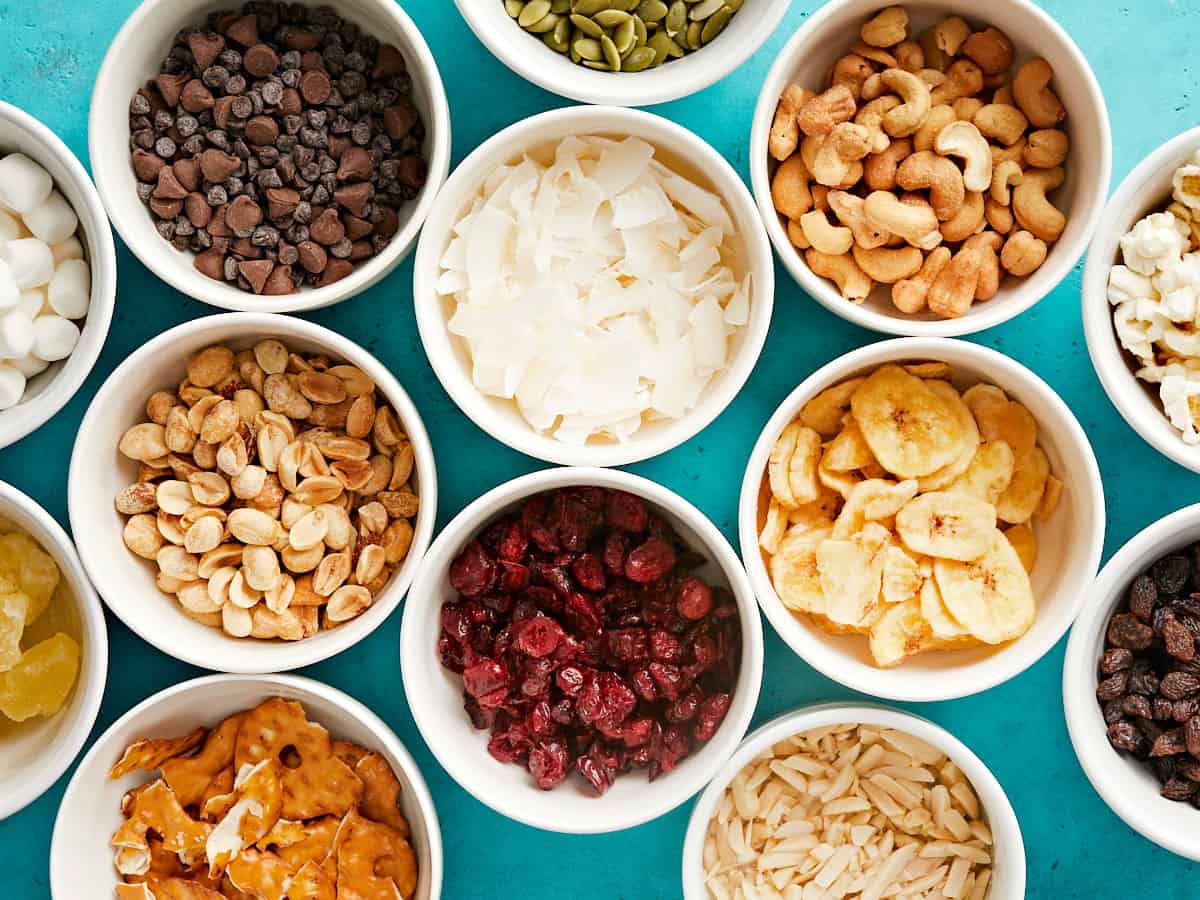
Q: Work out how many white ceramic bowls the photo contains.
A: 13